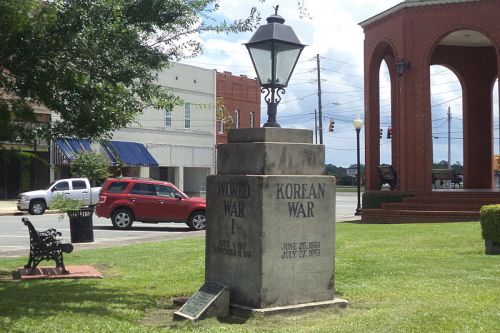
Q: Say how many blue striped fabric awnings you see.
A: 2